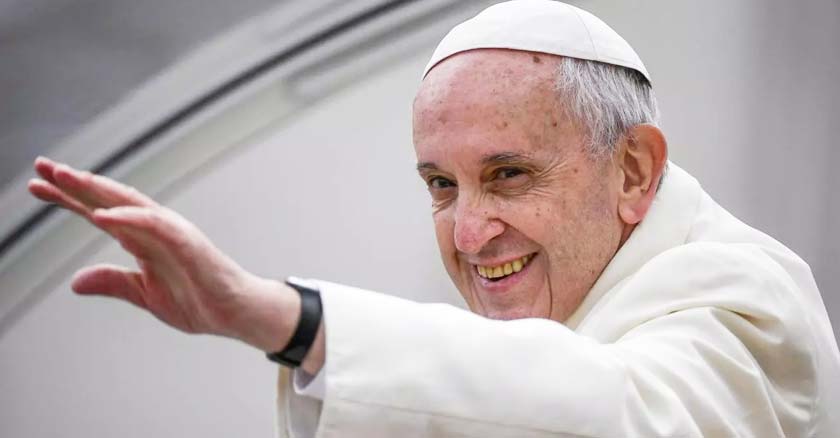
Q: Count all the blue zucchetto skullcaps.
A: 0